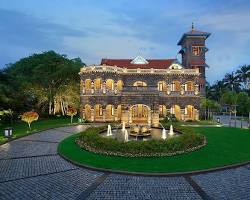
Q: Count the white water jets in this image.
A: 5